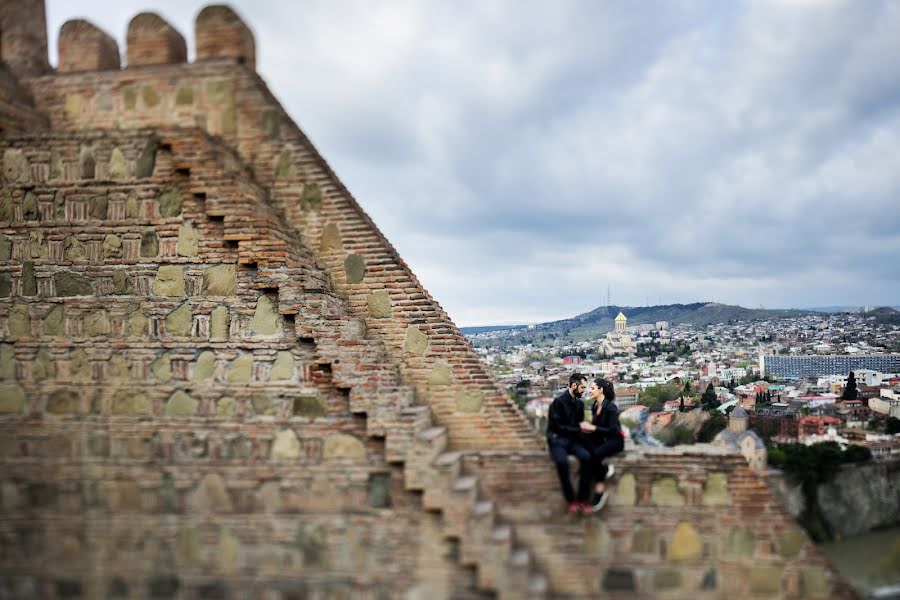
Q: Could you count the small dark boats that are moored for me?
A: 0